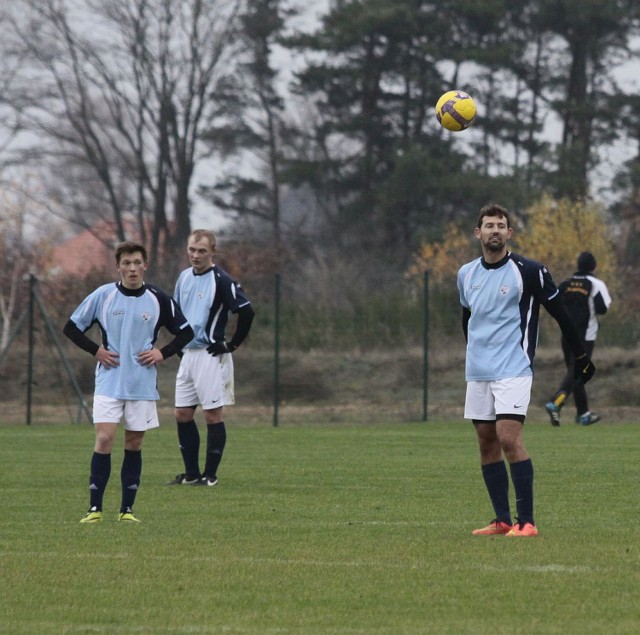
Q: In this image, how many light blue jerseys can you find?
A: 3